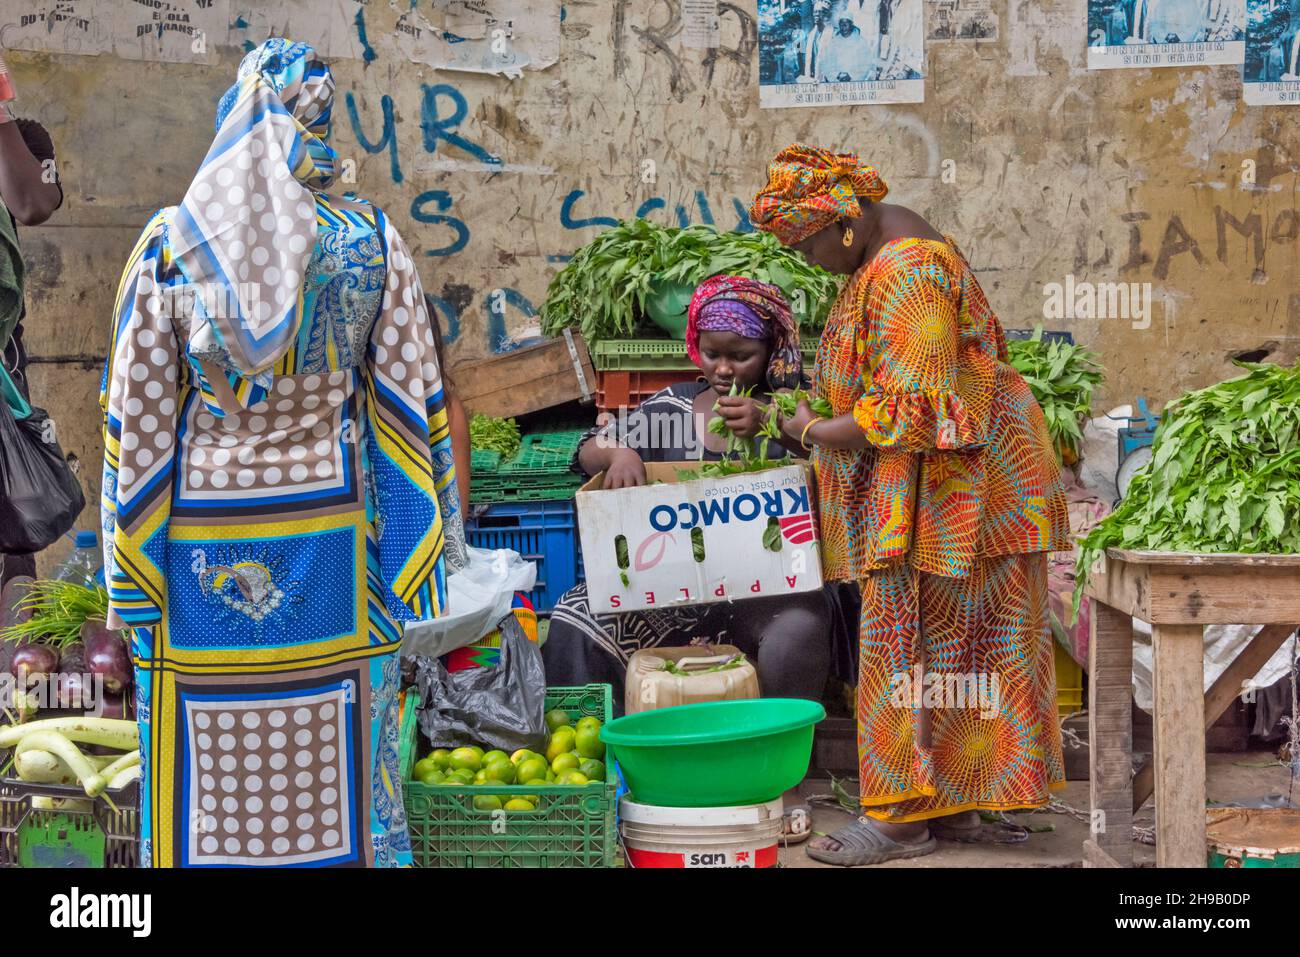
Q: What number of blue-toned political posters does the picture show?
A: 3